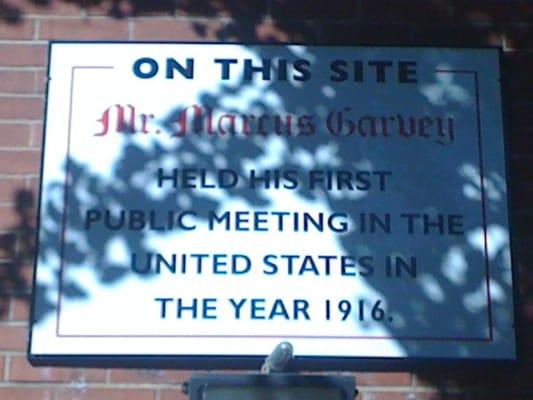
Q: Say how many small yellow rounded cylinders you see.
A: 0